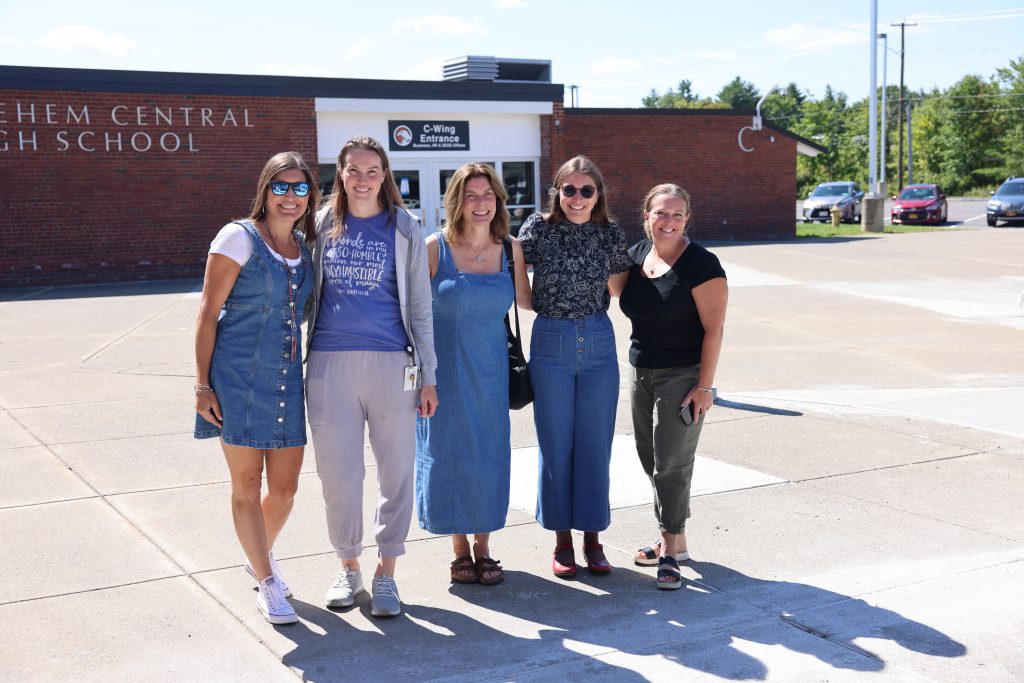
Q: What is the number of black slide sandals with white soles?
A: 2